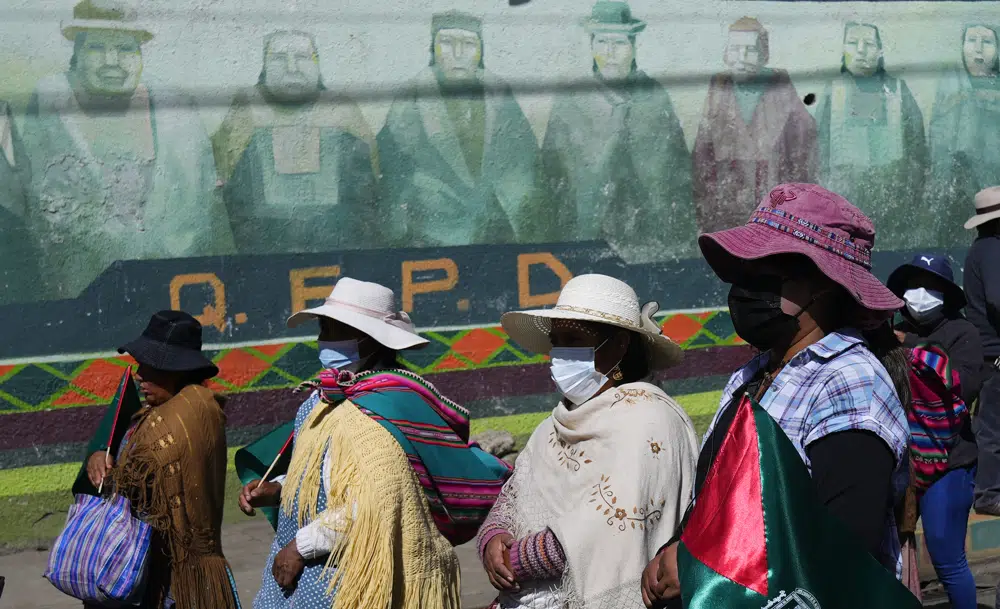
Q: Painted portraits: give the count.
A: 7